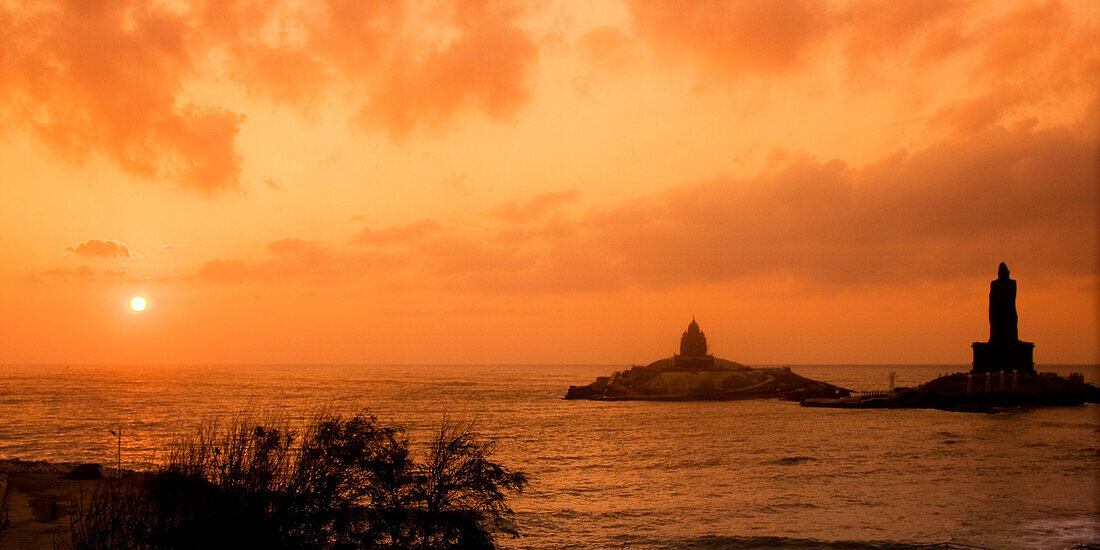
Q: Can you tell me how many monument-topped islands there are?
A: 2